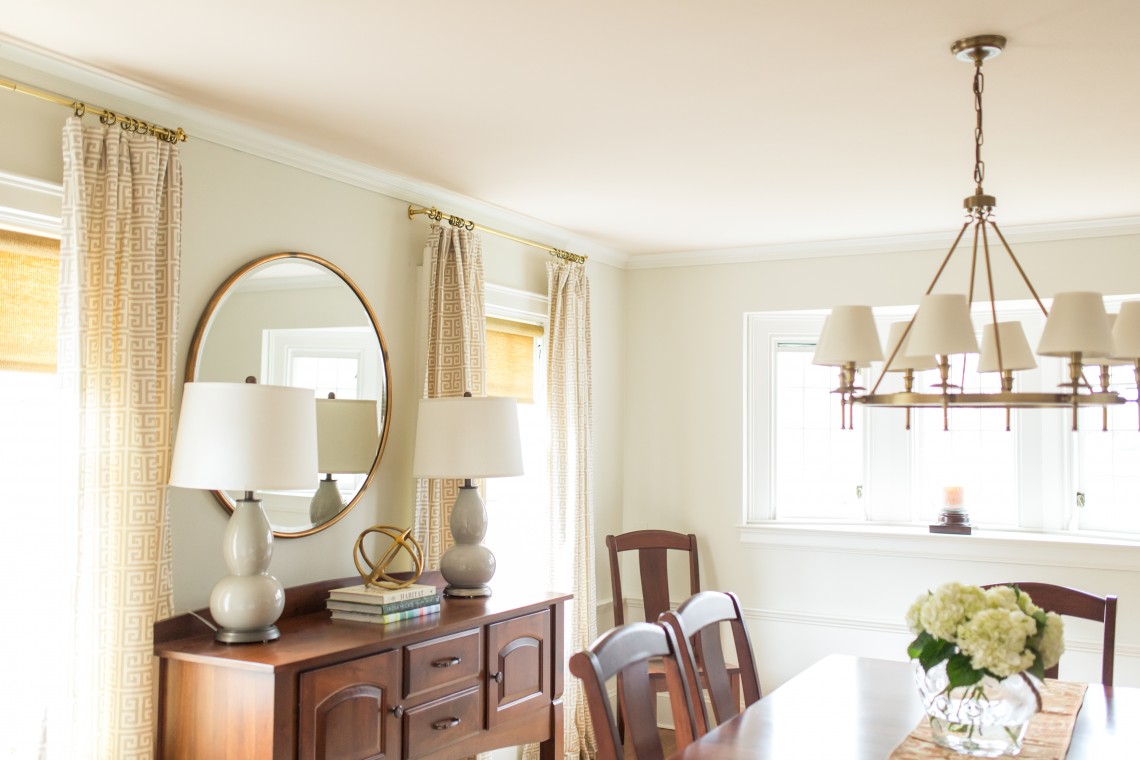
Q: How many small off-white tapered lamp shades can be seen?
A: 8